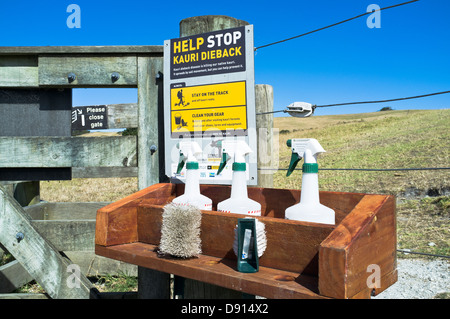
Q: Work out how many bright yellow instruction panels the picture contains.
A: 2